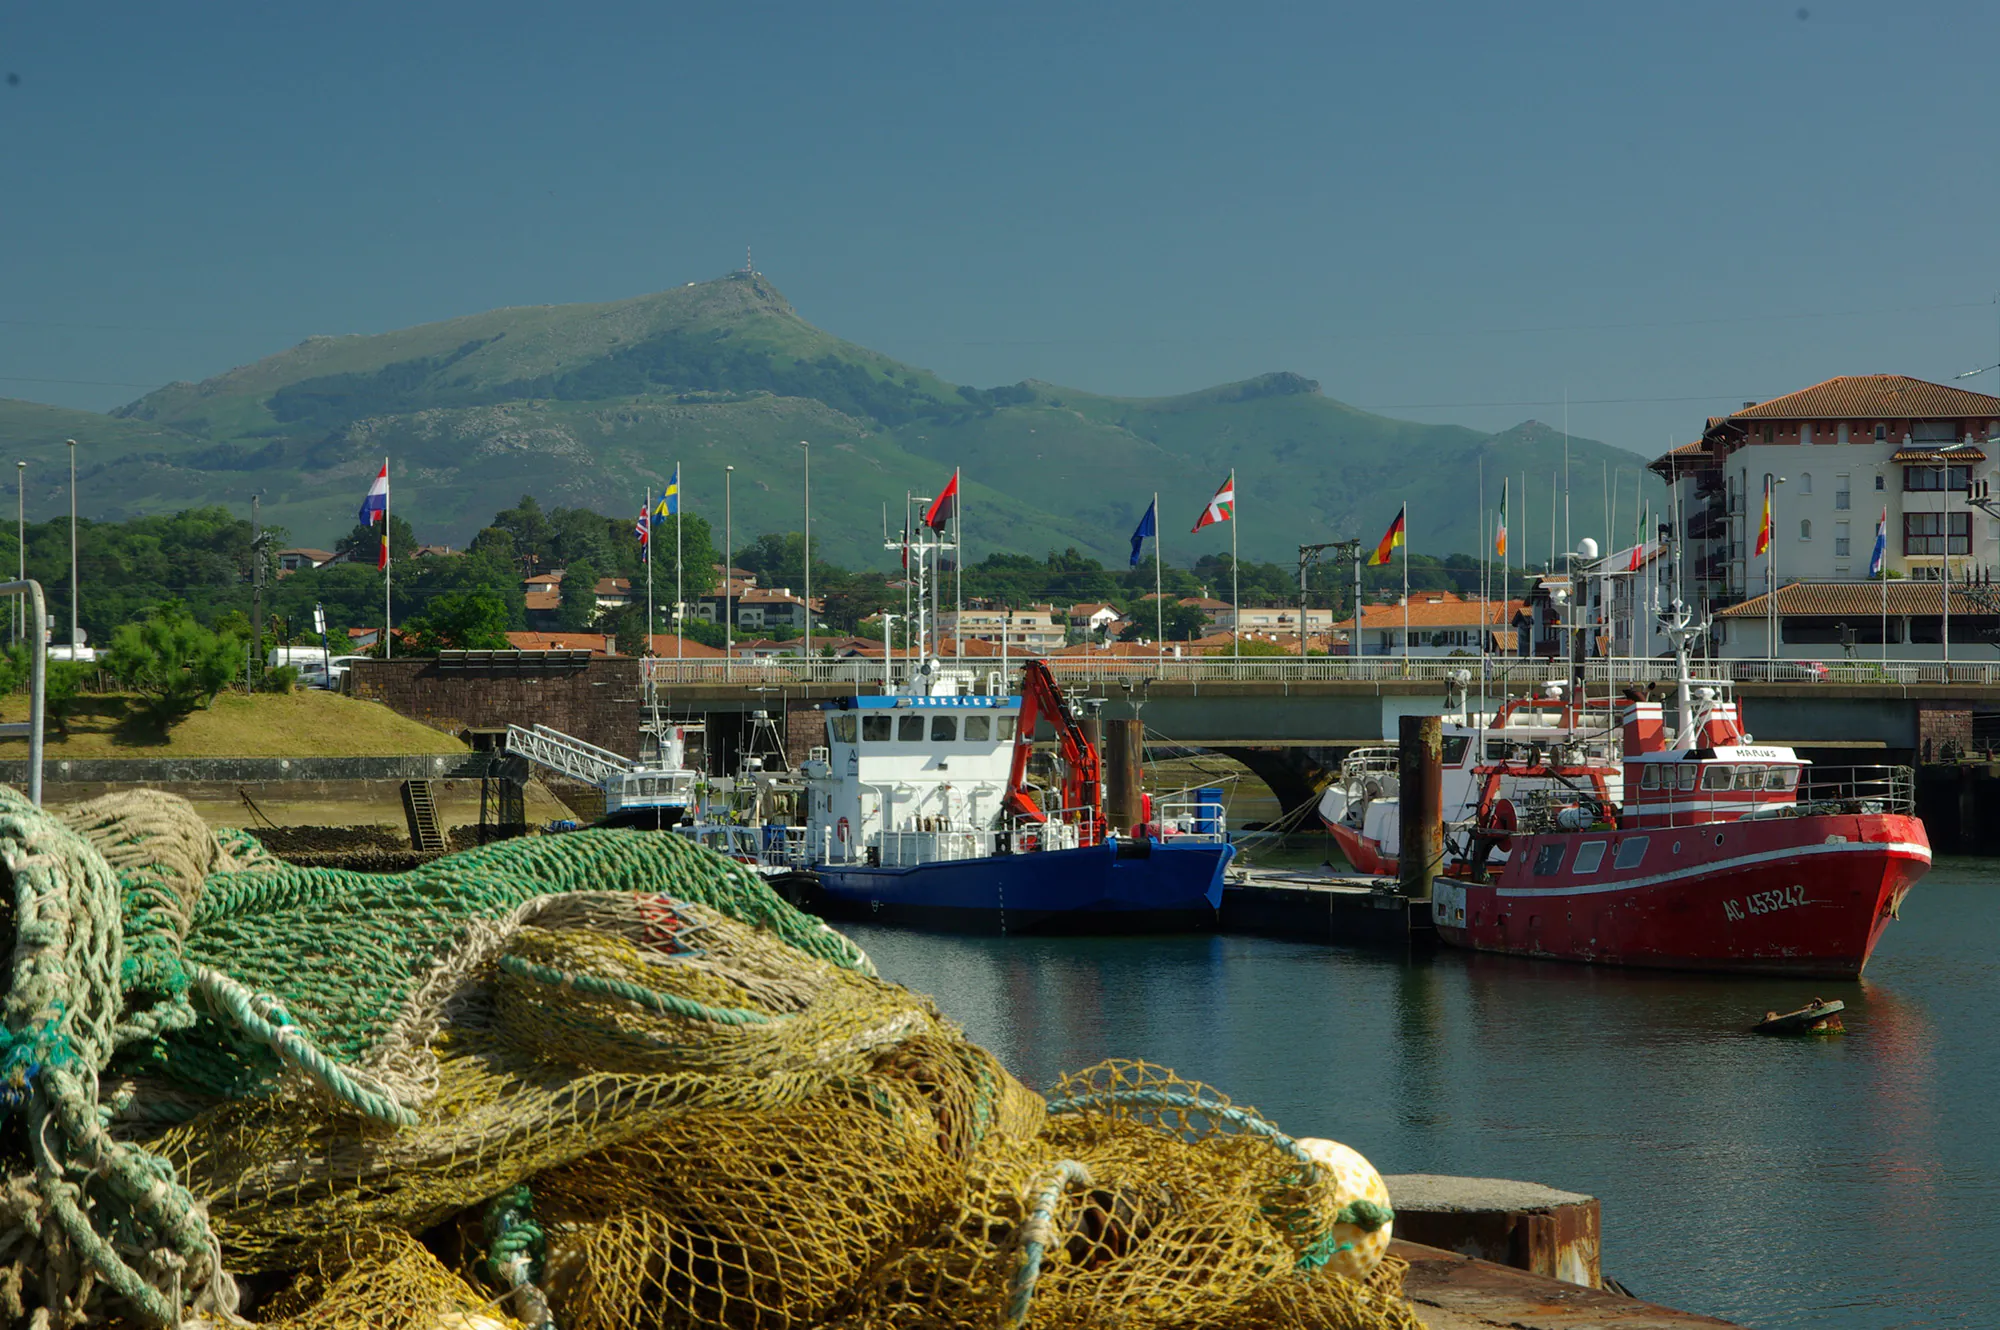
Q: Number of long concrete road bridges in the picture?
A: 1